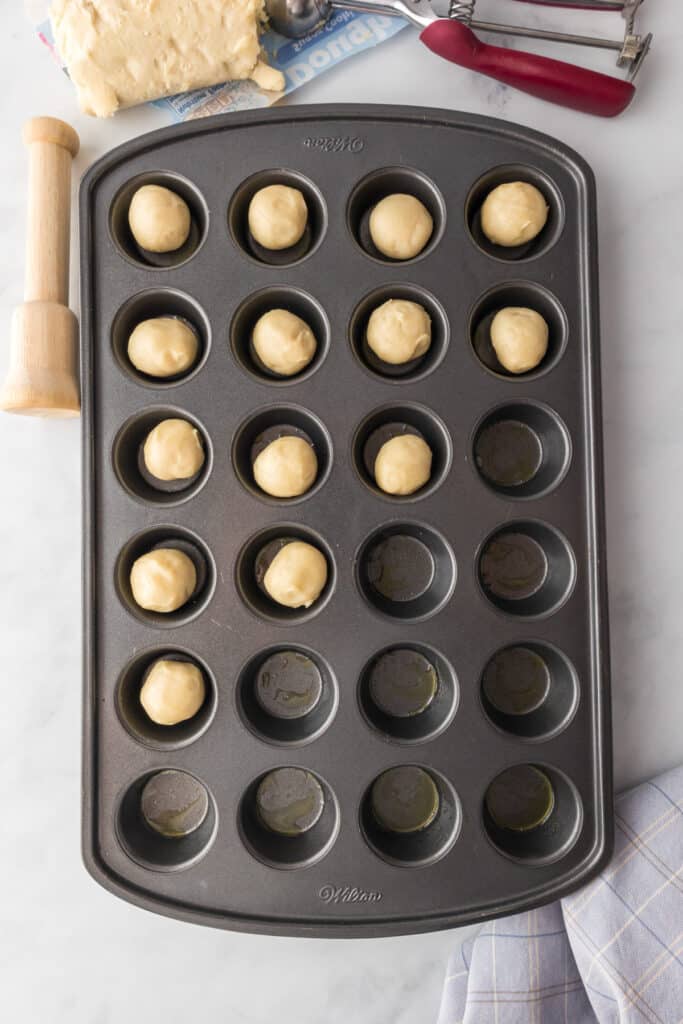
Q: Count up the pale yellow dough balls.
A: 14